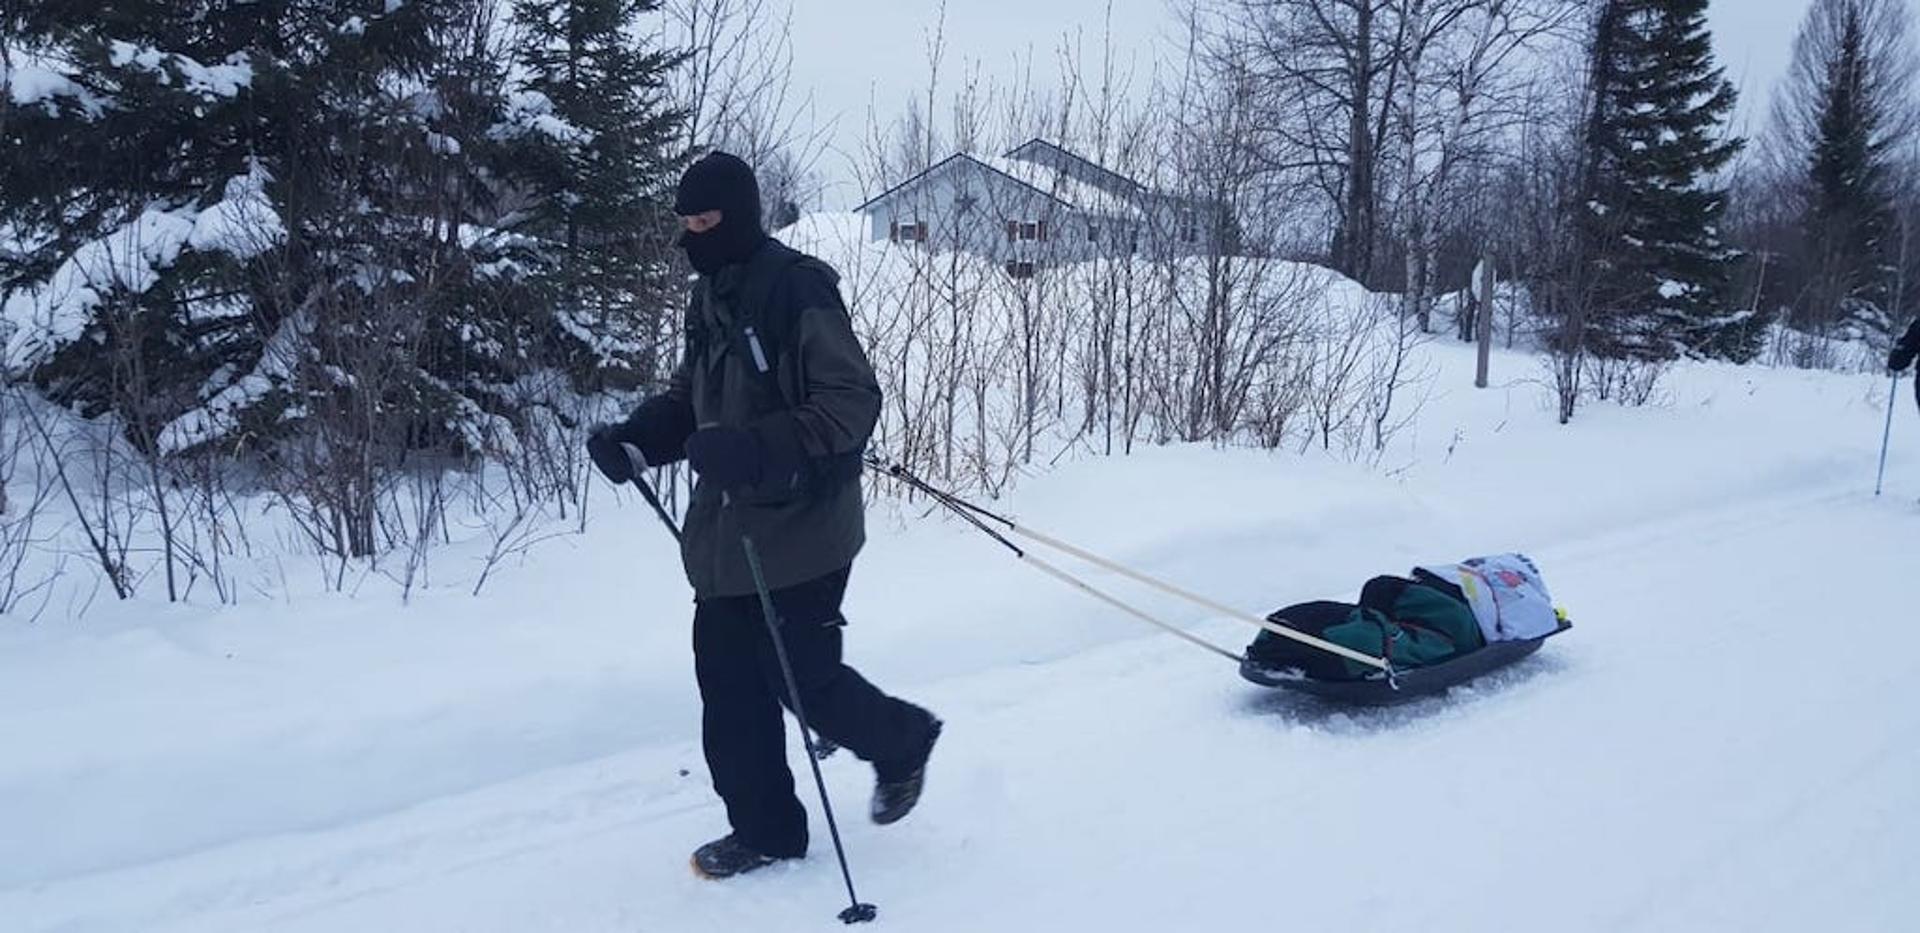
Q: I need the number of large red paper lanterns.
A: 0